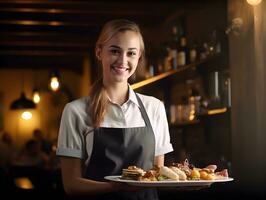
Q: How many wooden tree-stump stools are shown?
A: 0